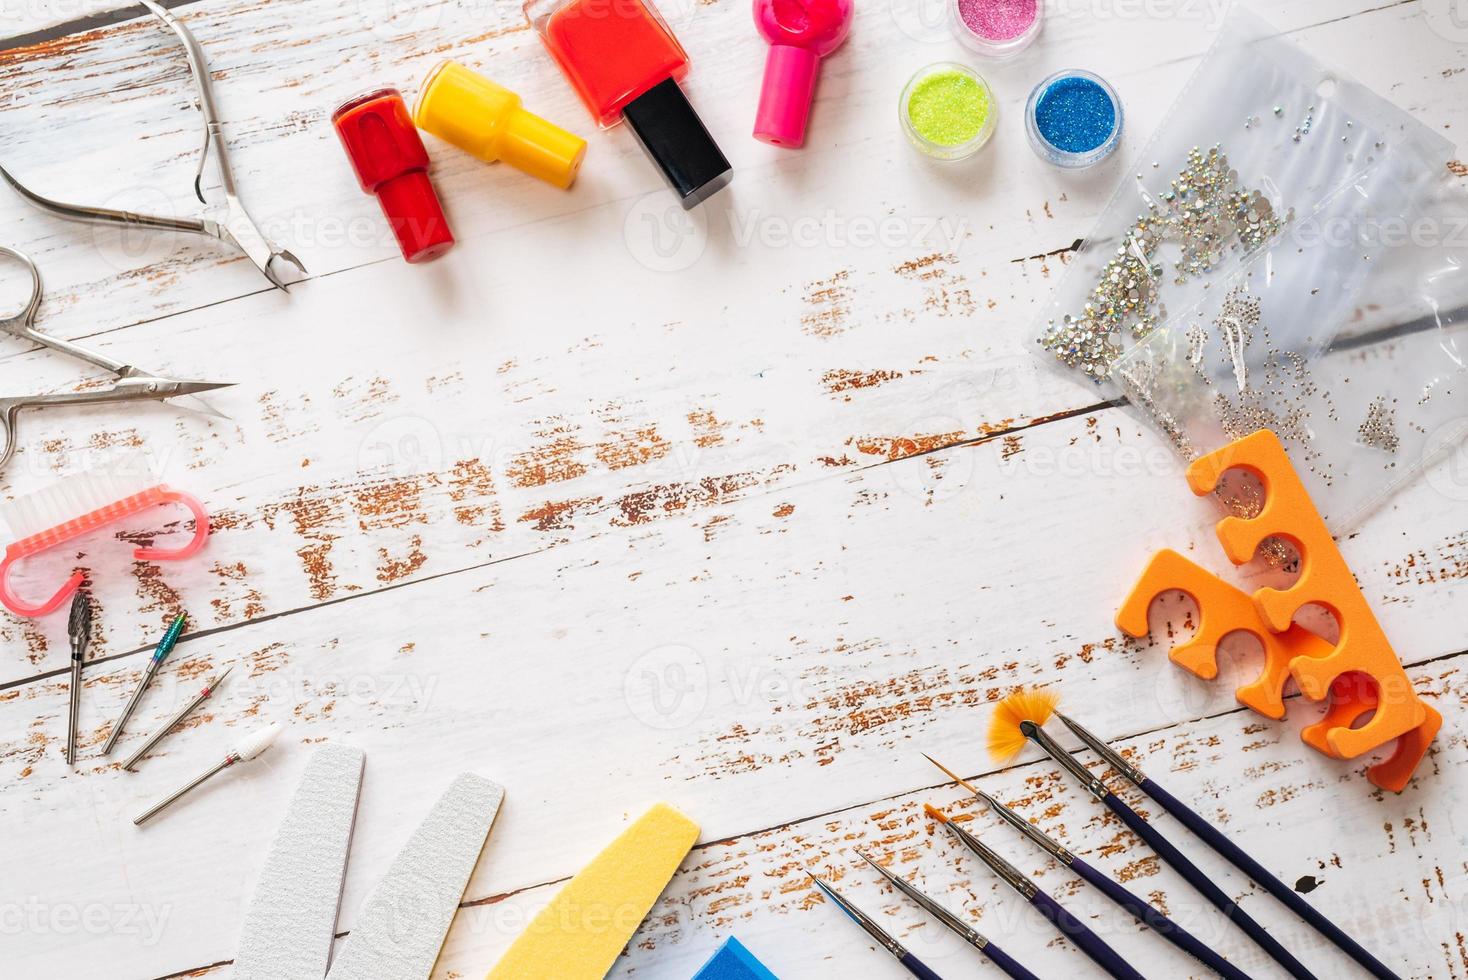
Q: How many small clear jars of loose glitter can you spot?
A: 3